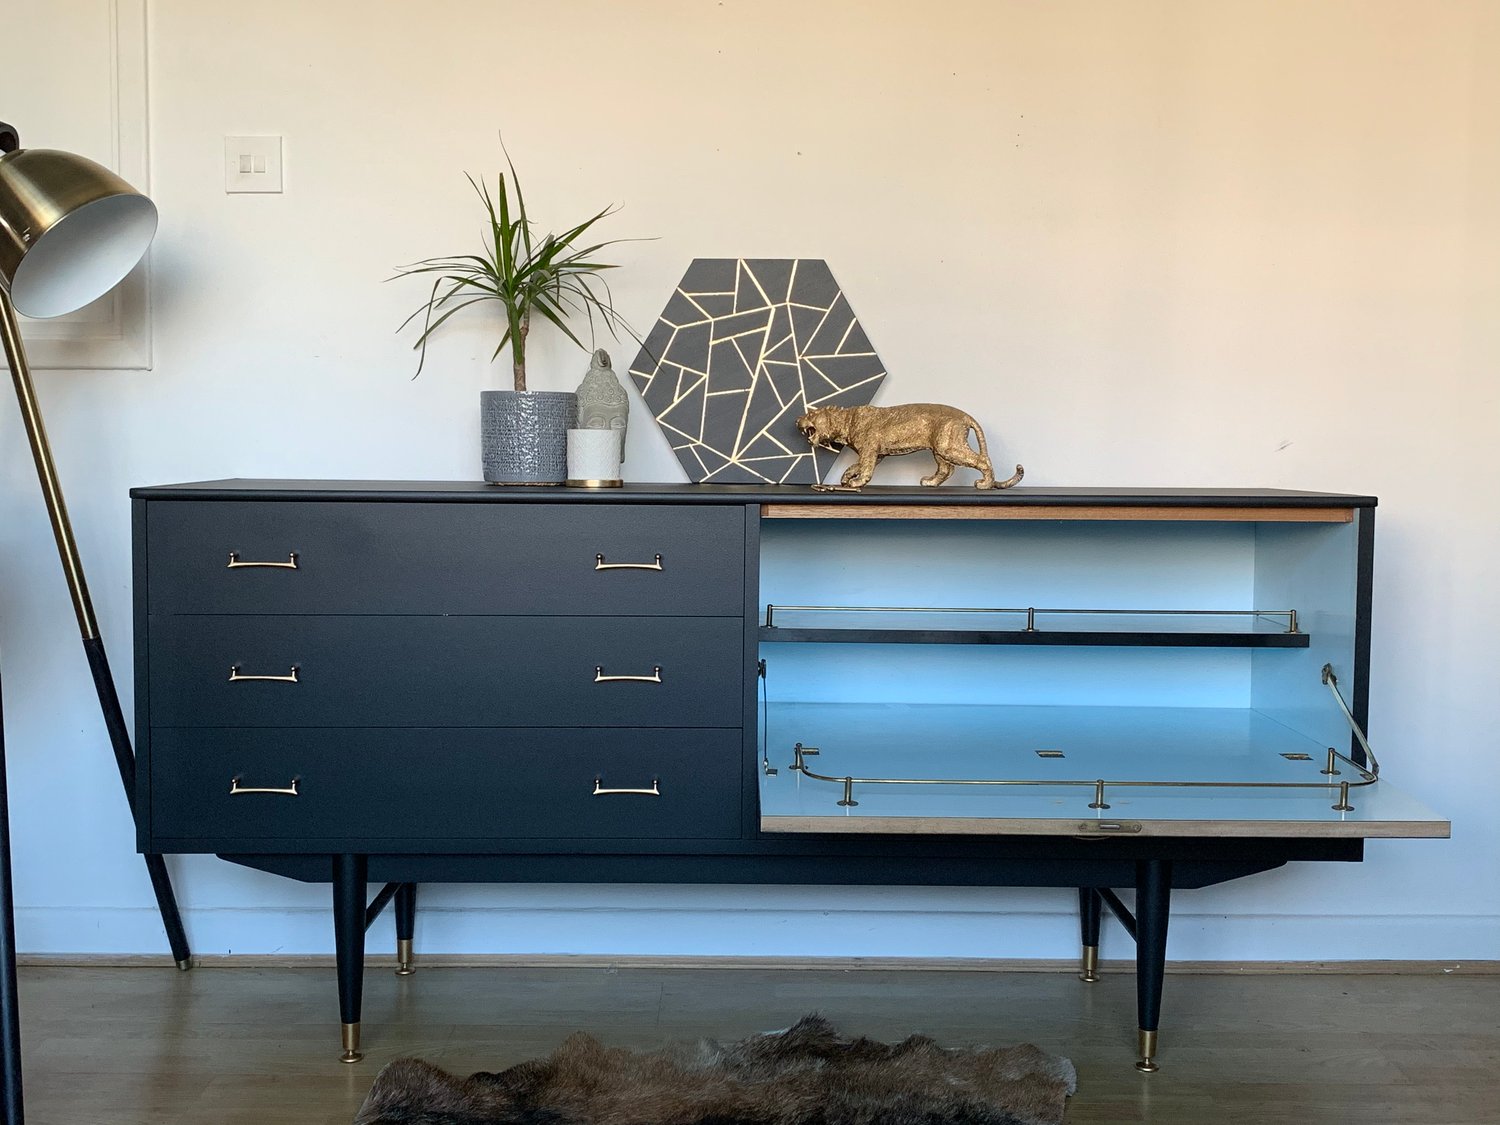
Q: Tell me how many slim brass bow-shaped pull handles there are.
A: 6